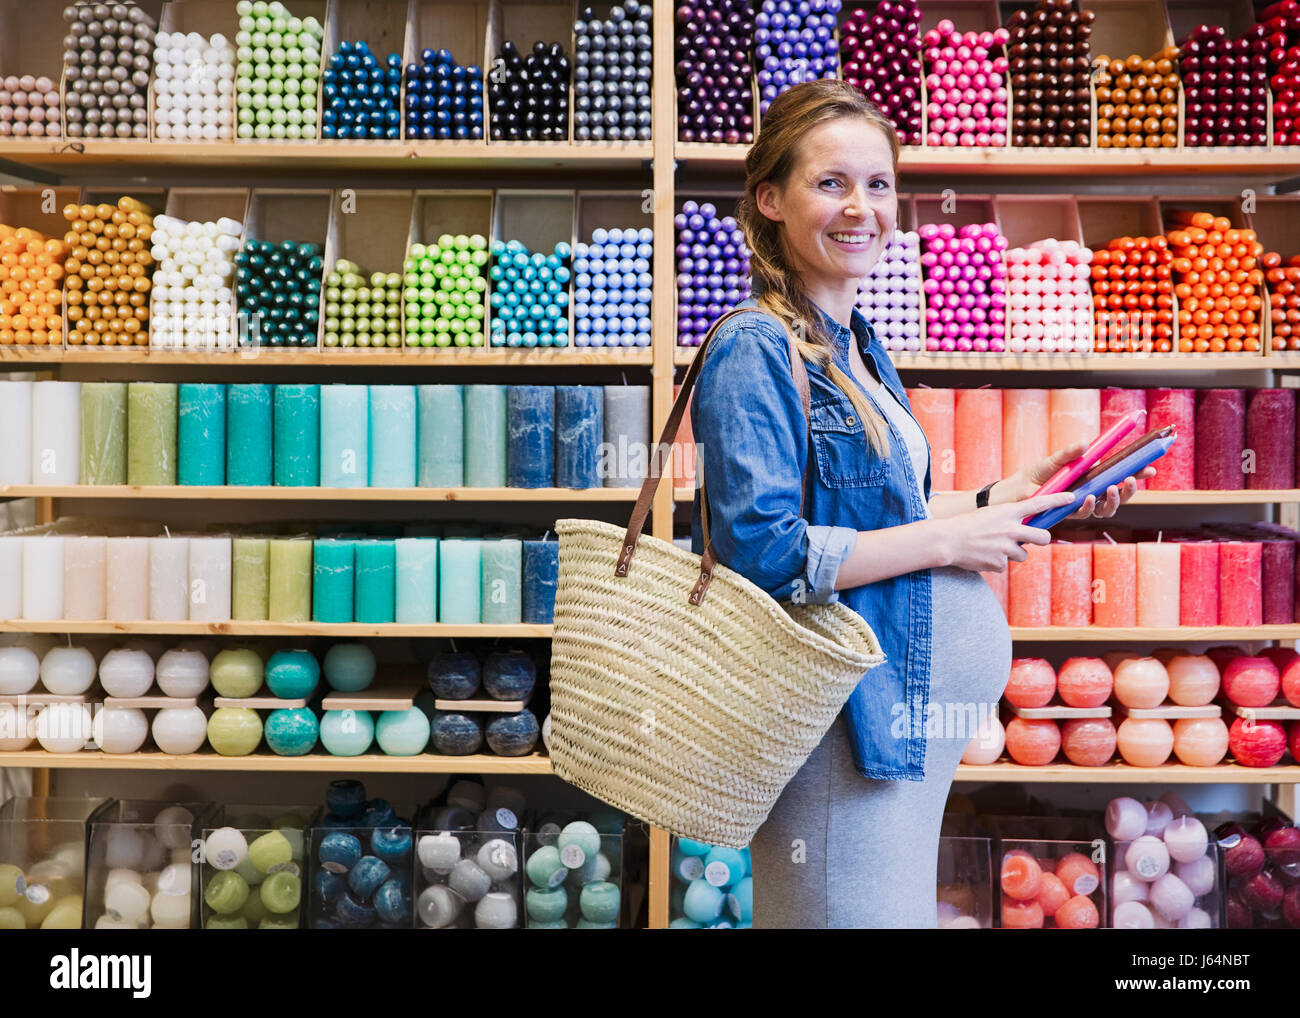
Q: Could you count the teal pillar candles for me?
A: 5